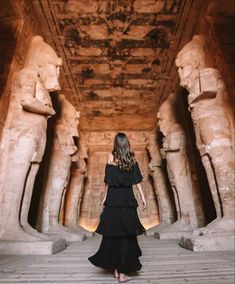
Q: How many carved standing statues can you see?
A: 6